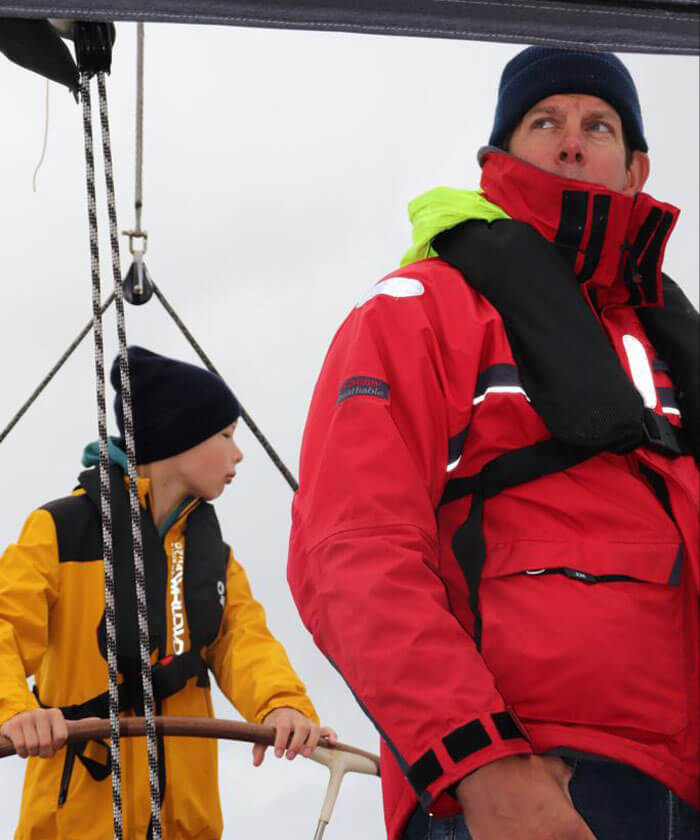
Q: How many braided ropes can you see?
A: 2